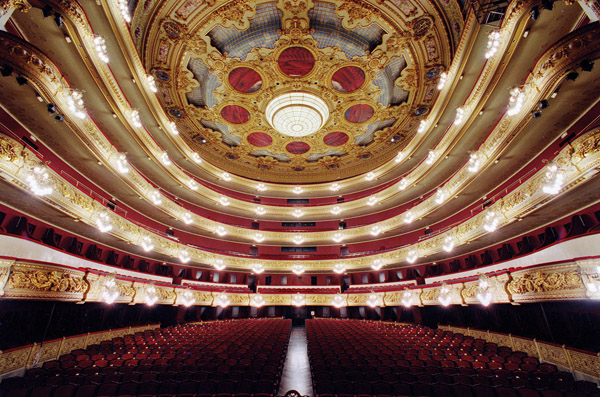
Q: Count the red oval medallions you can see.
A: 8